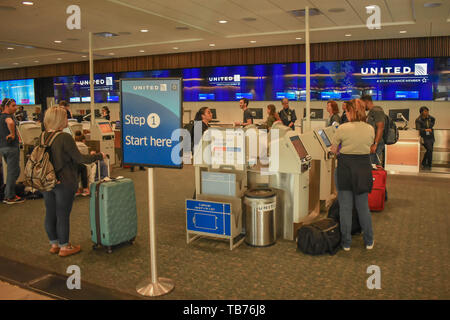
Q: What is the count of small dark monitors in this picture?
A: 4